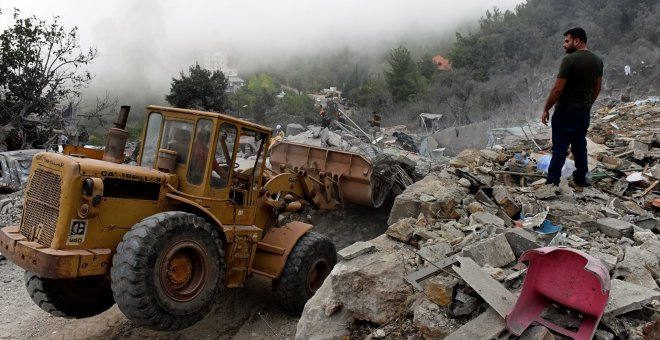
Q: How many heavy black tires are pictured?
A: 3